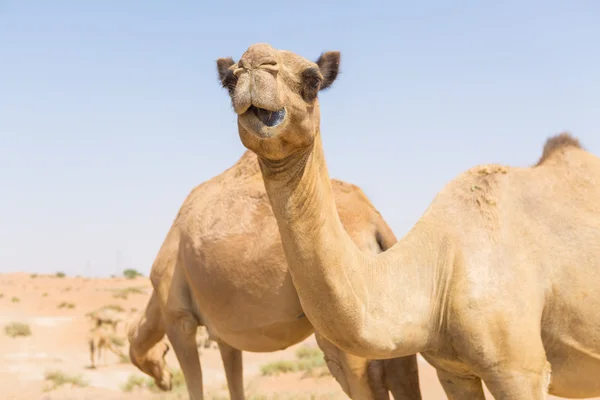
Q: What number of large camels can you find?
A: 2